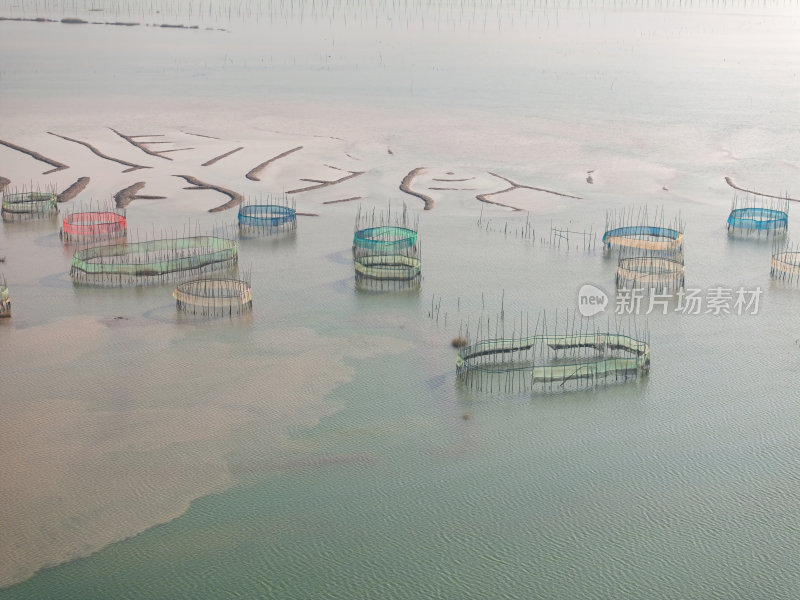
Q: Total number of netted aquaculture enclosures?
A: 13